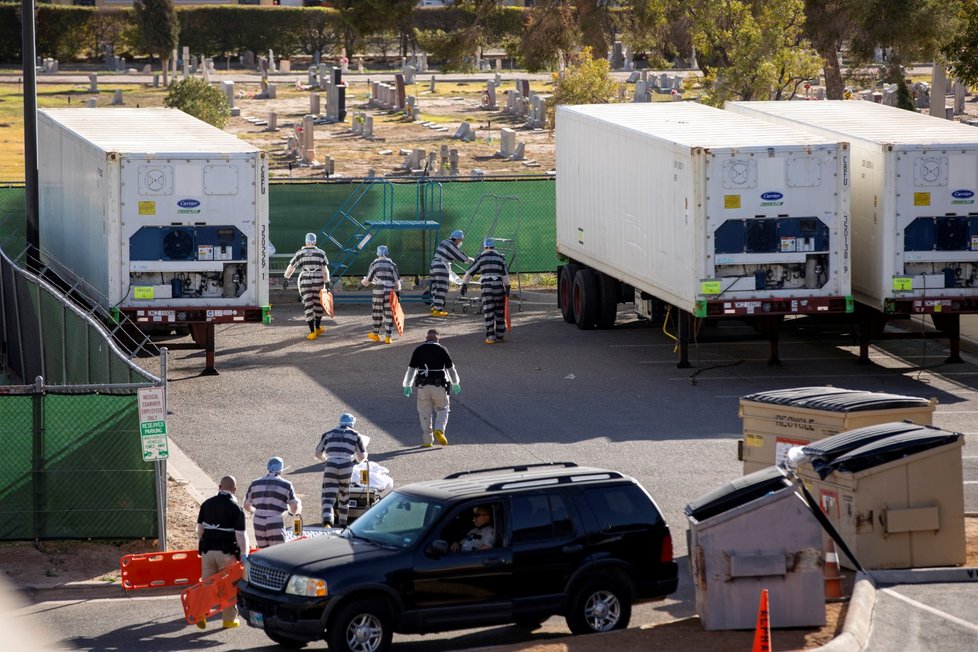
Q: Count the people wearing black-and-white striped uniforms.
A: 6